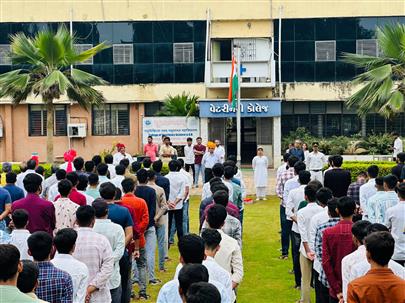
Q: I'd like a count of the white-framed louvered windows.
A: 6